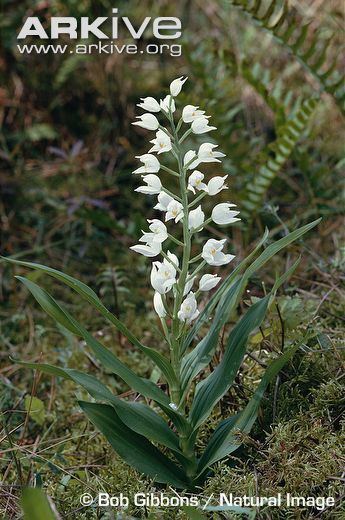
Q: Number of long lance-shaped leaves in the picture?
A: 8